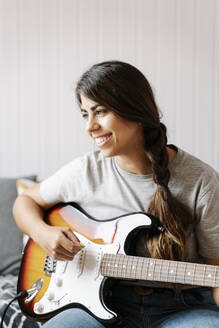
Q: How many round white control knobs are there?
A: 3